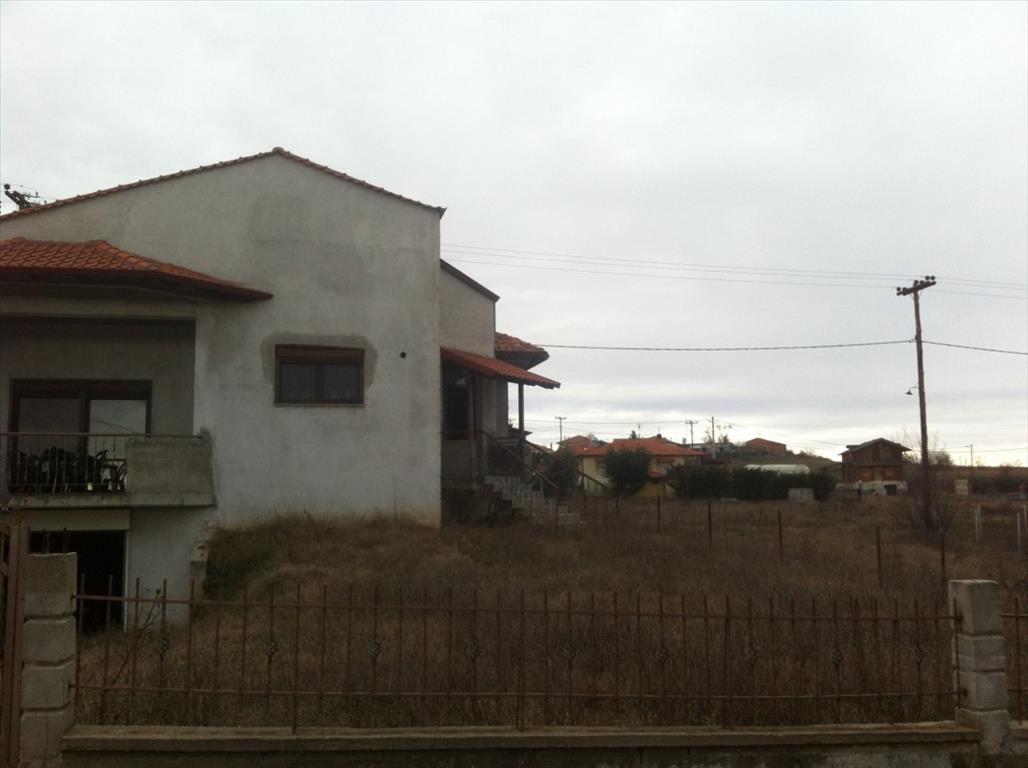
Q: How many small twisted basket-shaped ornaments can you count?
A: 9